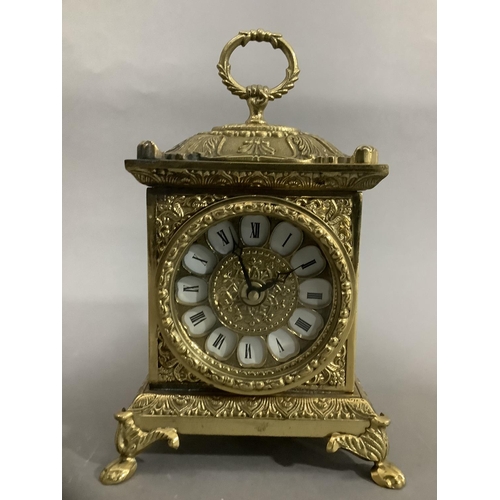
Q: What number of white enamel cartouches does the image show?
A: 12